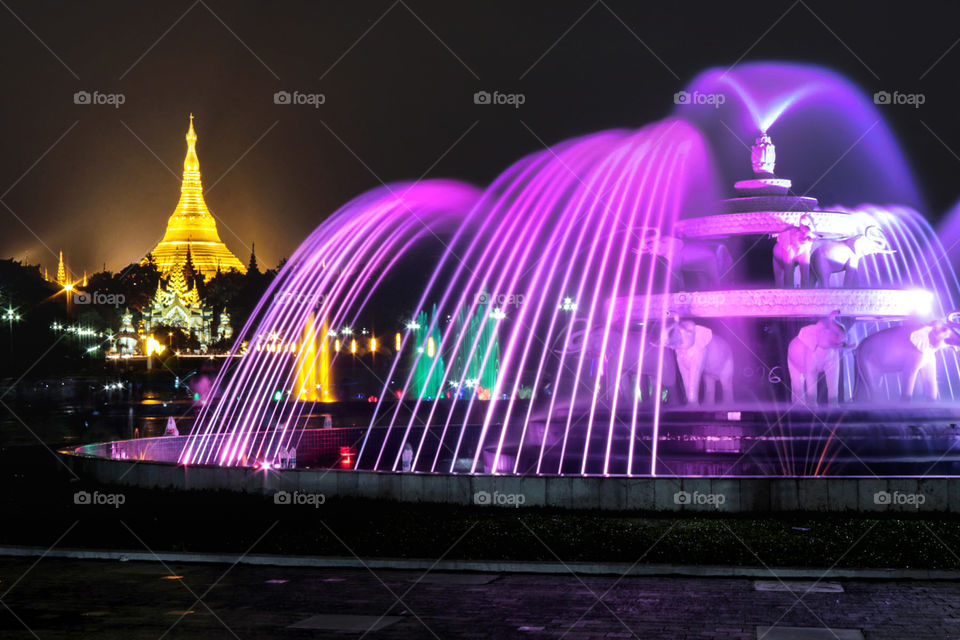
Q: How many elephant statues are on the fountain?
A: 7